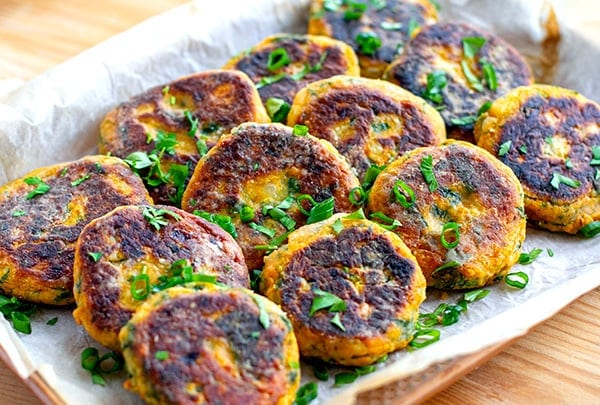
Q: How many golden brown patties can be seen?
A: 12